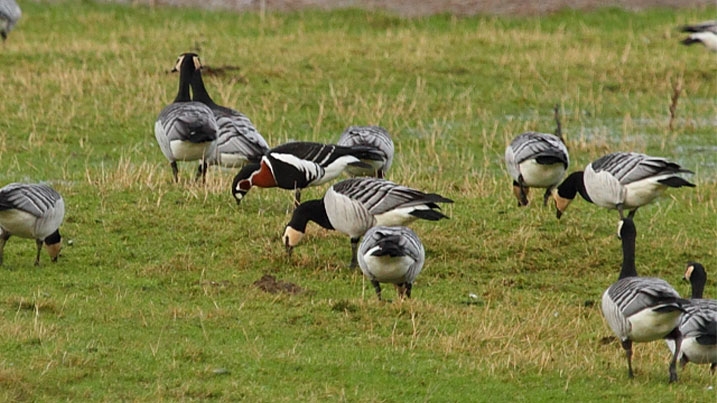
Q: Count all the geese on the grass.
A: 13